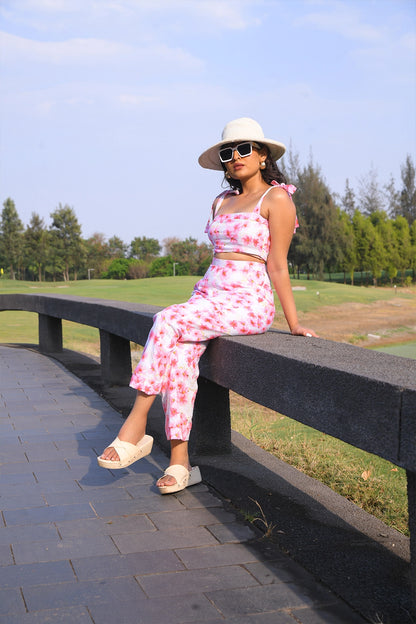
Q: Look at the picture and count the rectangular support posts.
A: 4